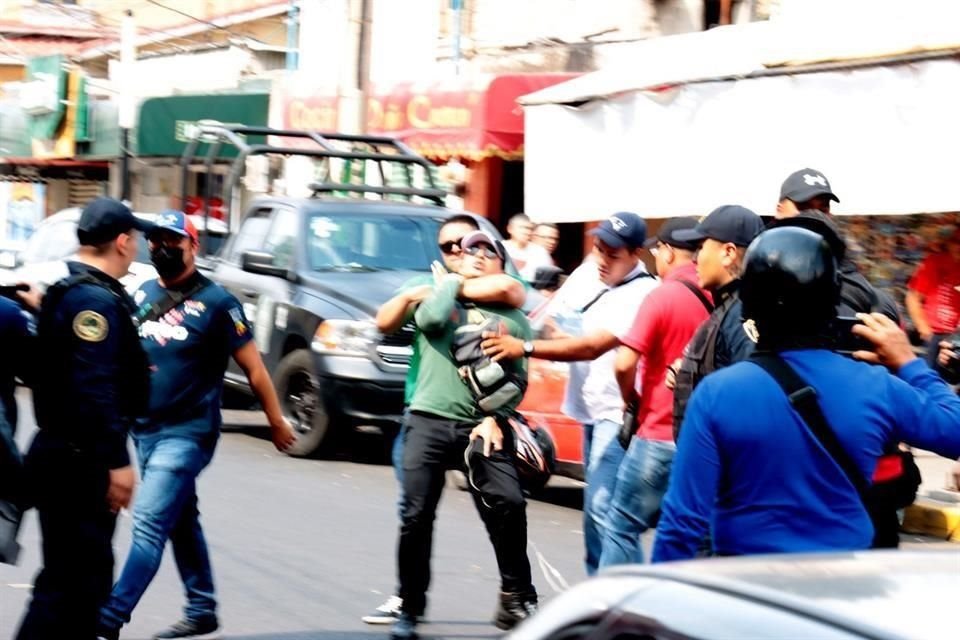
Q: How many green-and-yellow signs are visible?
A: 1